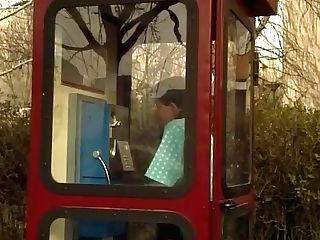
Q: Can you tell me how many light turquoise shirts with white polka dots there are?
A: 1